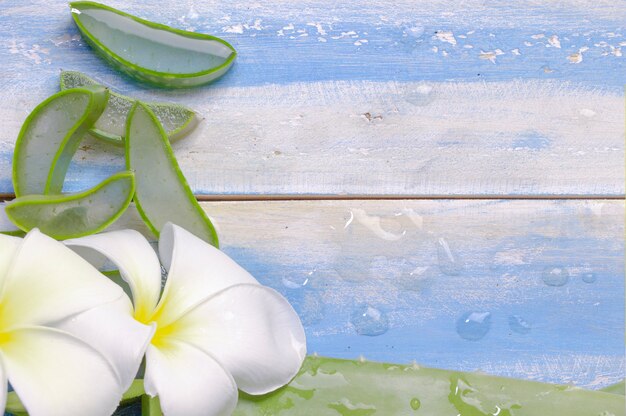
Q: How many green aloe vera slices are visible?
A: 5